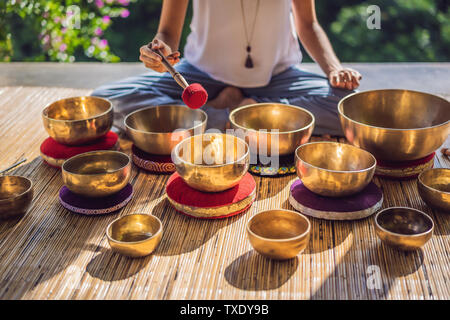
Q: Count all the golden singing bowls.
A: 12